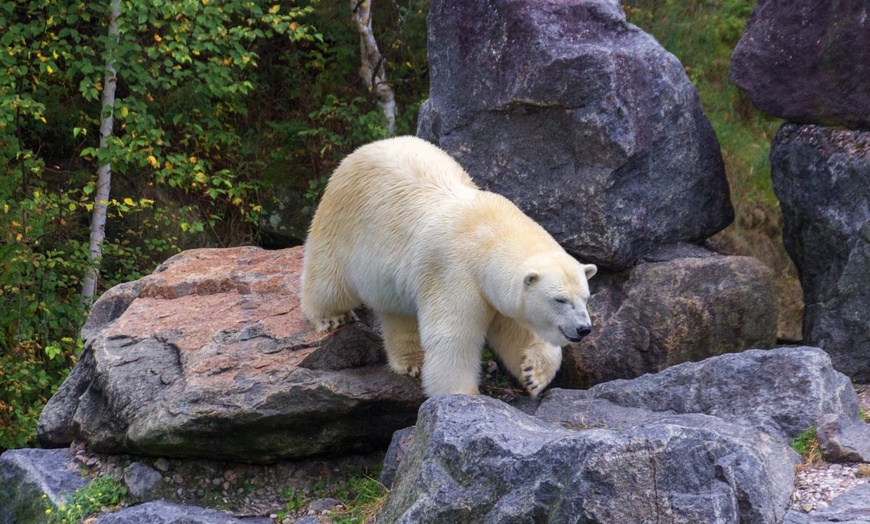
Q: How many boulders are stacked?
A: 4